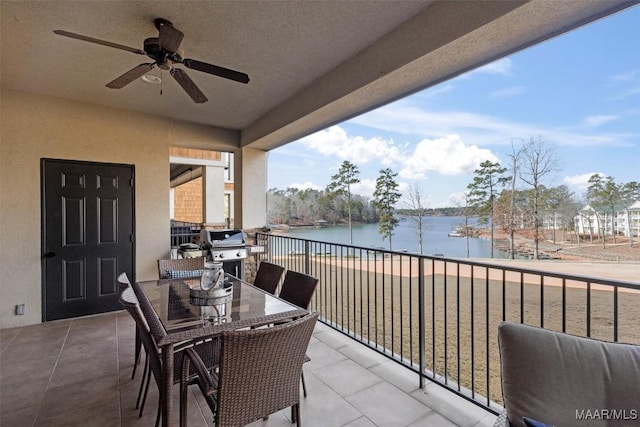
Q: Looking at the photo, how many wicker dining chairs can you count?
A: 6